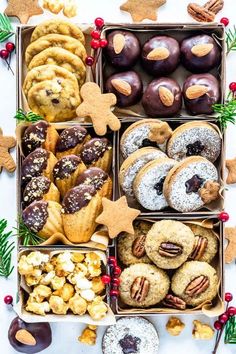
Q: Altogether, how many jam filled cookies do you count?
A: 6